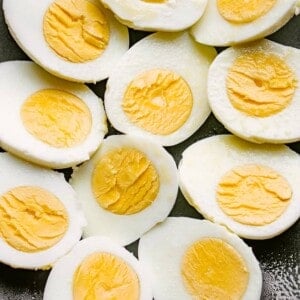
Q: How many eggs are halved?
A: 11